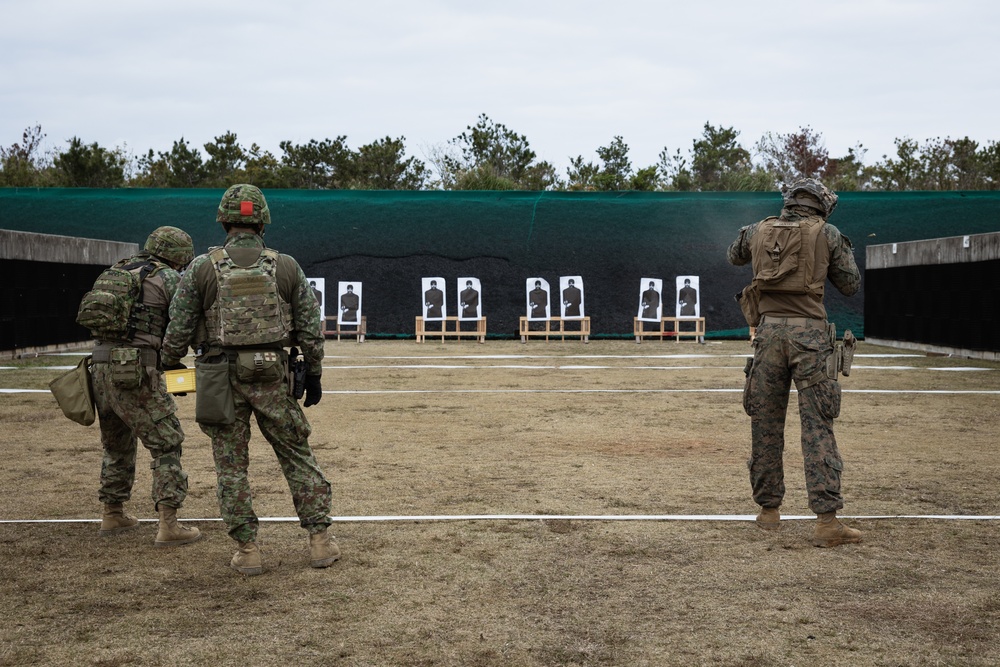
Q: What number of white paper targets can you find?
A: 8